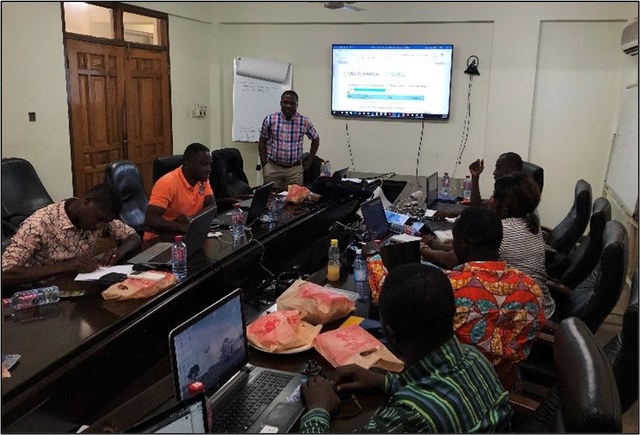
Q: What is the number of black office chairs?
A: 11